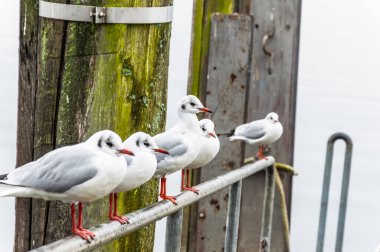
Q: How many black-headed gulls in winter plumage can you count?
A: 5